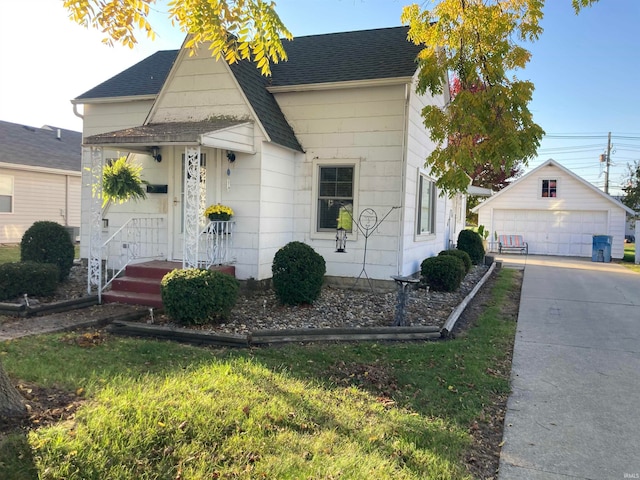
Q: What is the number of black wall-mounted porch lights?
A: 2